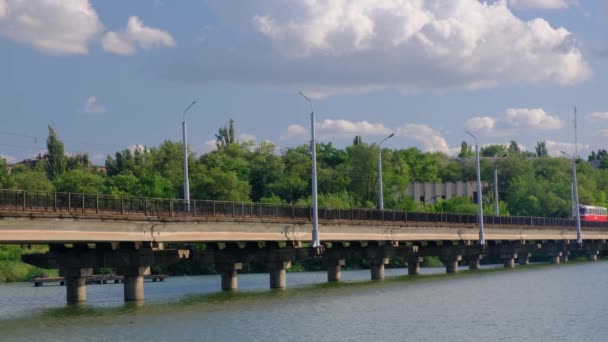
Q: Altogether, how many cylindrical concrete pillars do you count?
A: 14